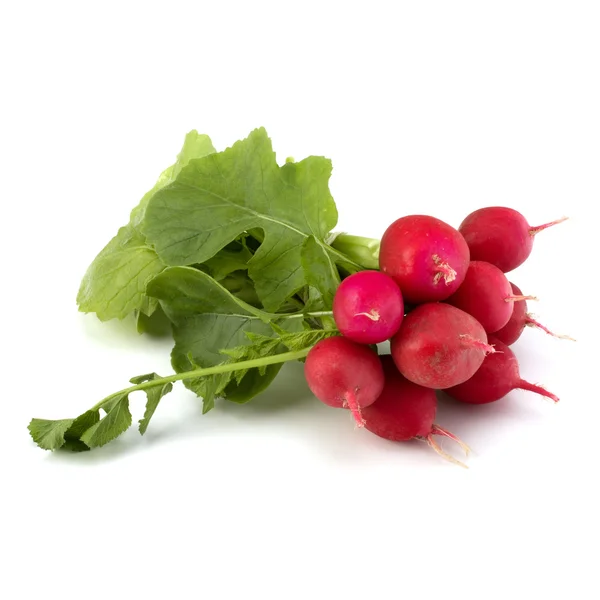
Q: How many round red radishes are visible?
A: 9